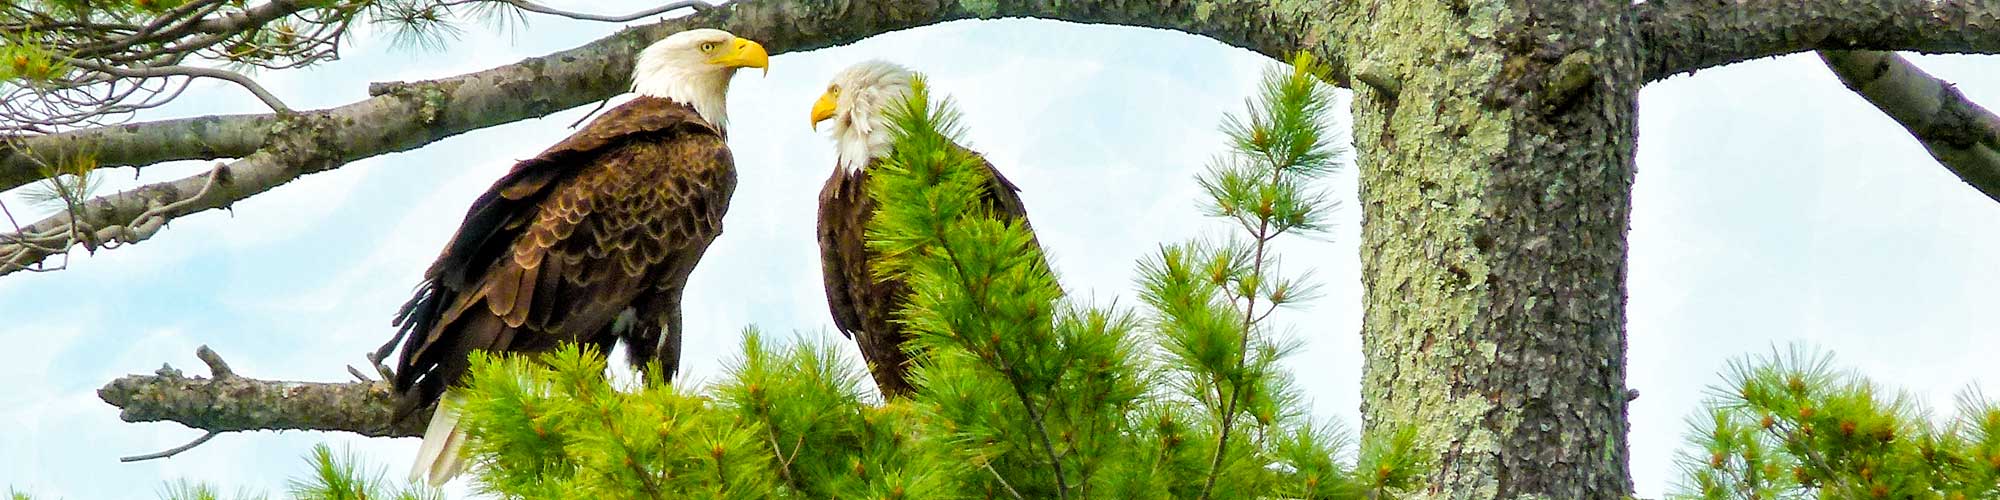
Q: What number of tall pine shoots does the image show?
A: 2